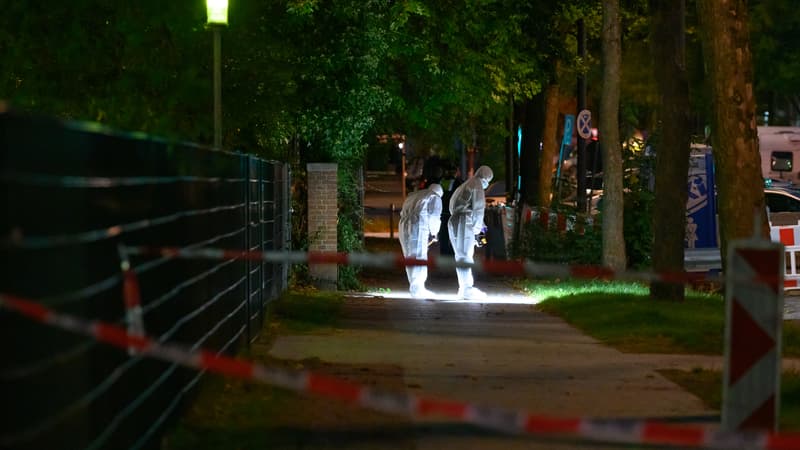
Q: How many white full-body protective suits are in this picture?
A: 2